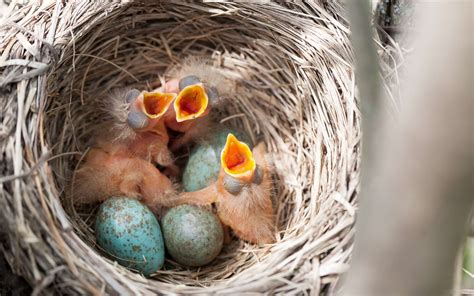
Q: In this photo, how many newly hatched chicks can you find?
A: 3